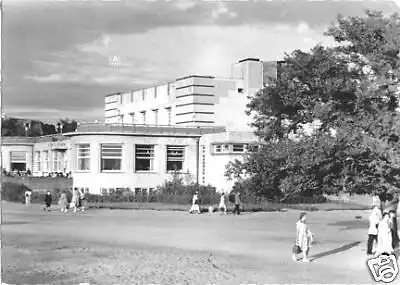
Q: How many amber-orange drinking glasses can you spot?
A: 0